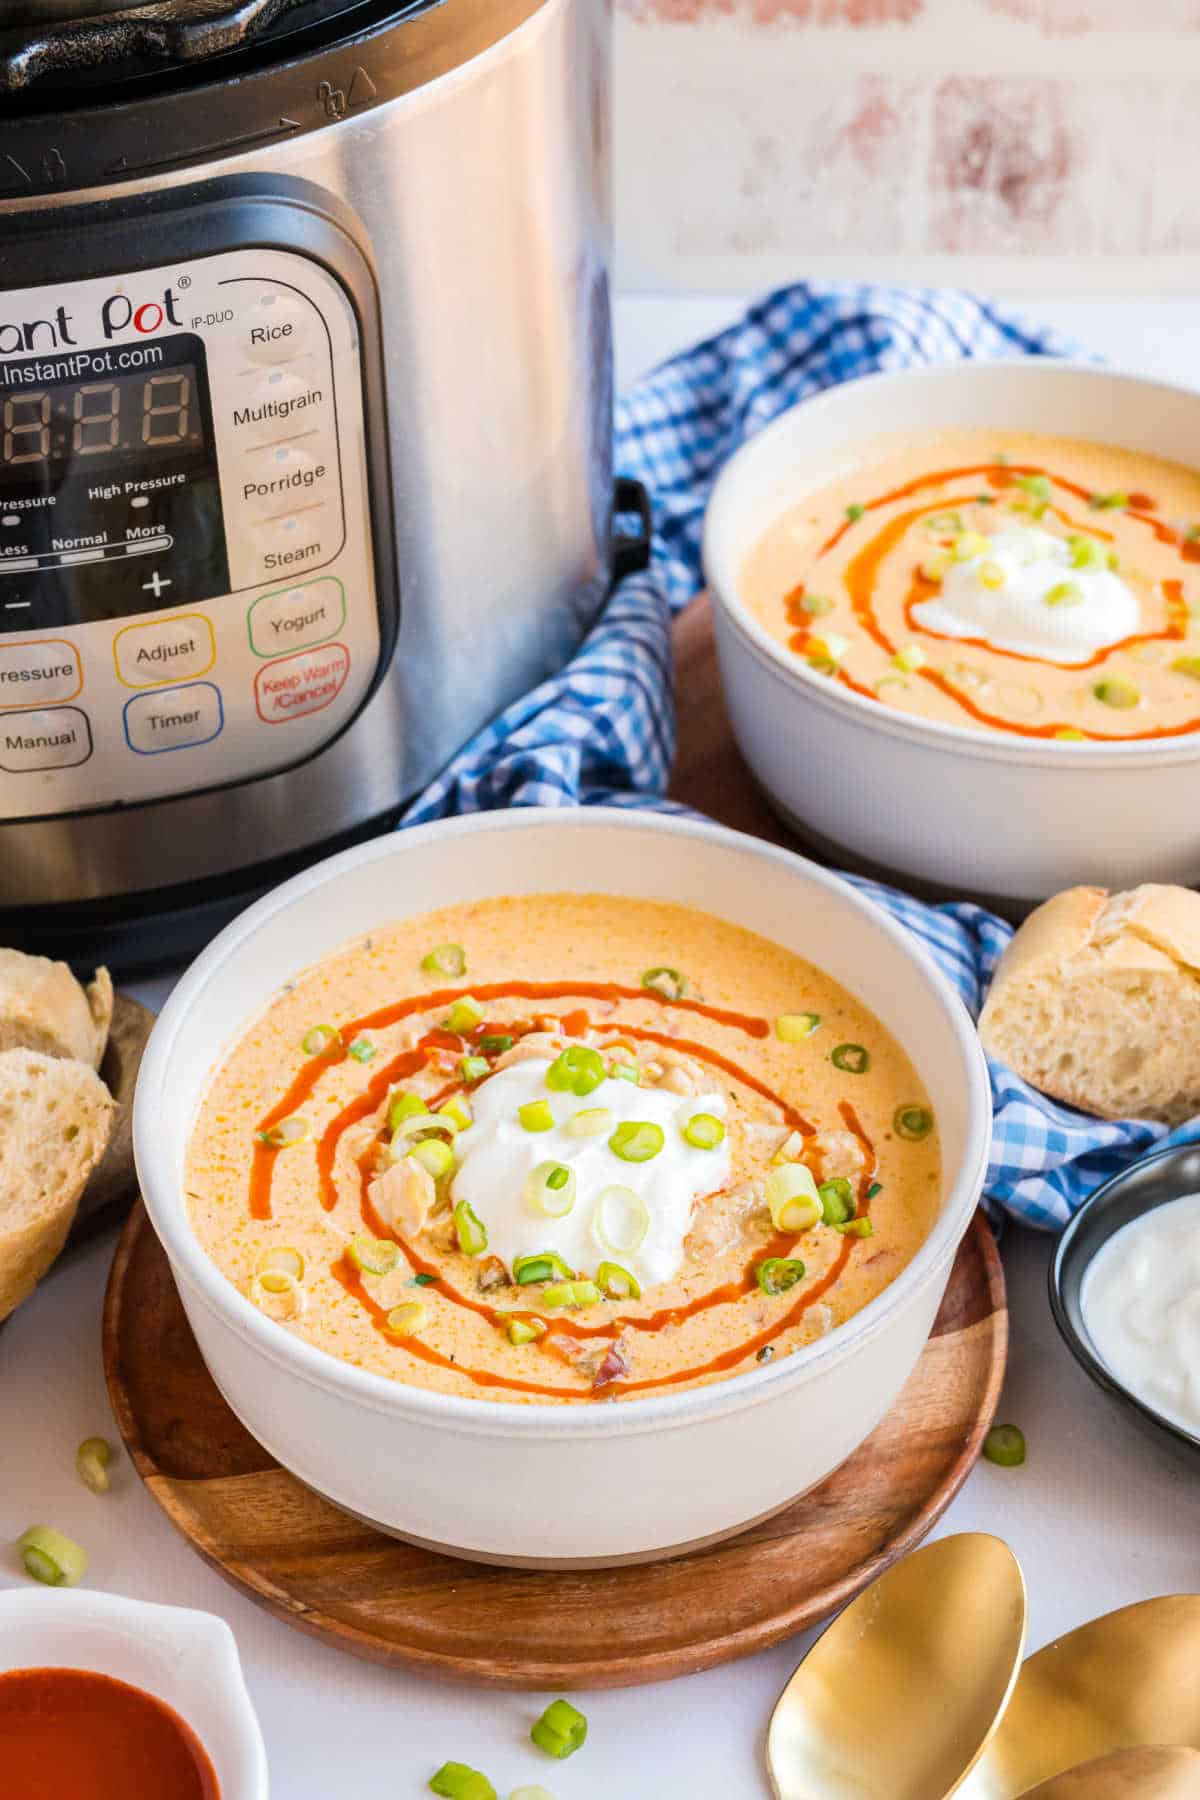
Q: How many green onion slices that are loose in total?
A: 6